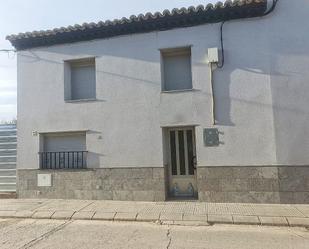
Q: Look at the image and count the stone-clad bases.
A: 2